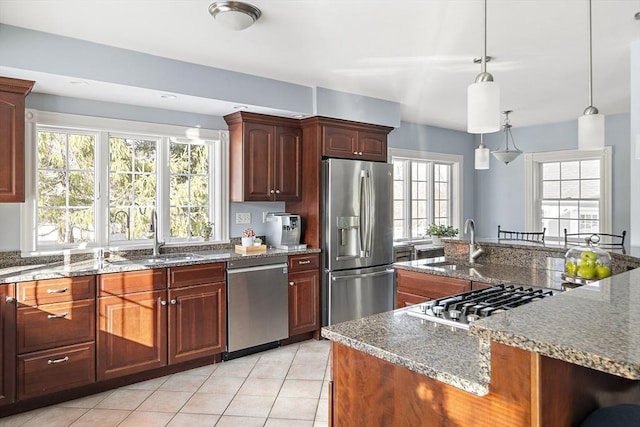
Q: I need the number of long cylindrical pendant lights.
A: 3